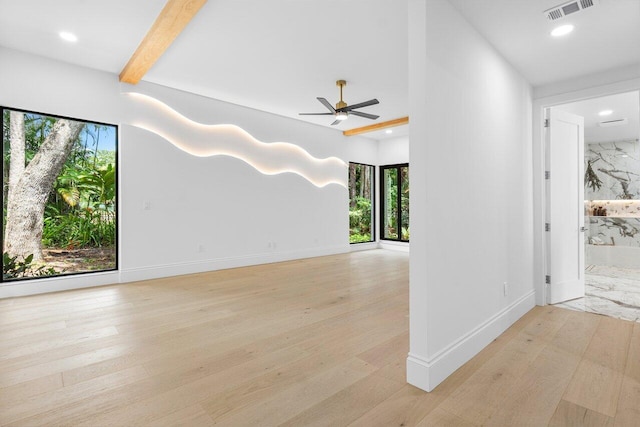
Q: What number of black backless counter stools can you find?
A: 0